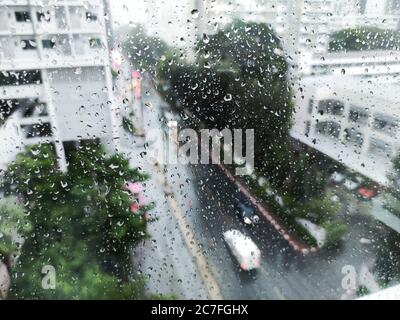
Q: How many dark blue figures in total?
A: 1